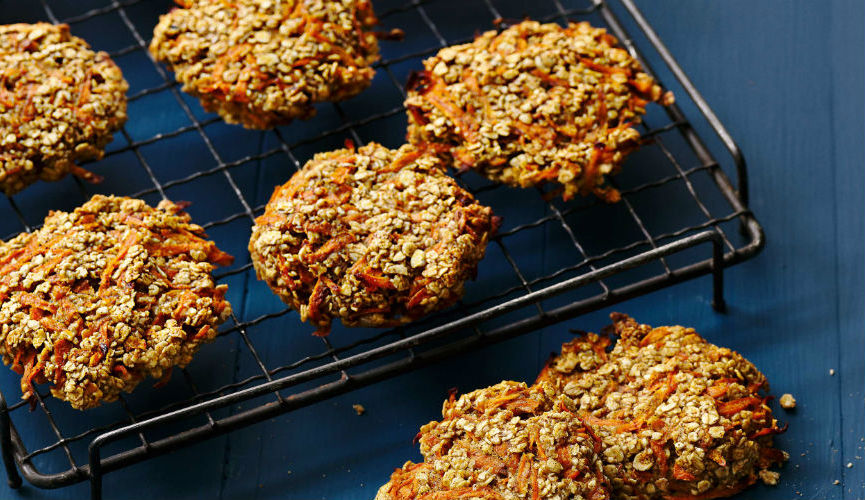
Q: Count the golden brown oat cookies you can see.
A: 7